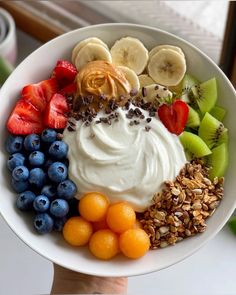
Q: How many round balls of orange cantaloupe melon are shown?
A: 5